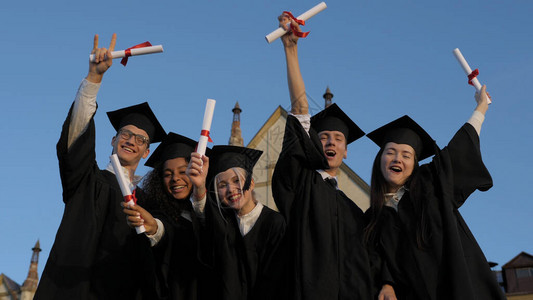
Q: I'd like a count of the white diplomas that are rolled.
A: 5